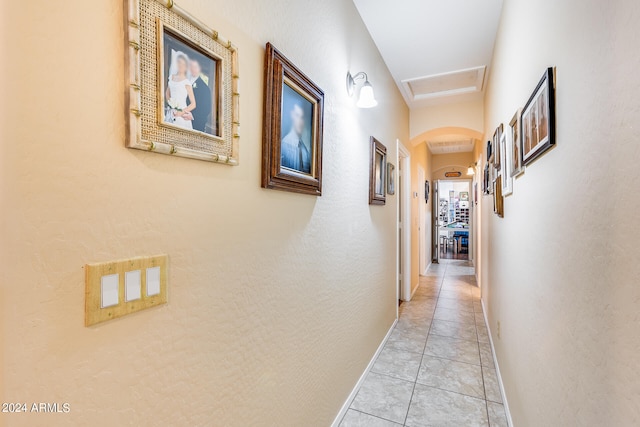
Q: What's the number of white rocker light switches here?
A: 3